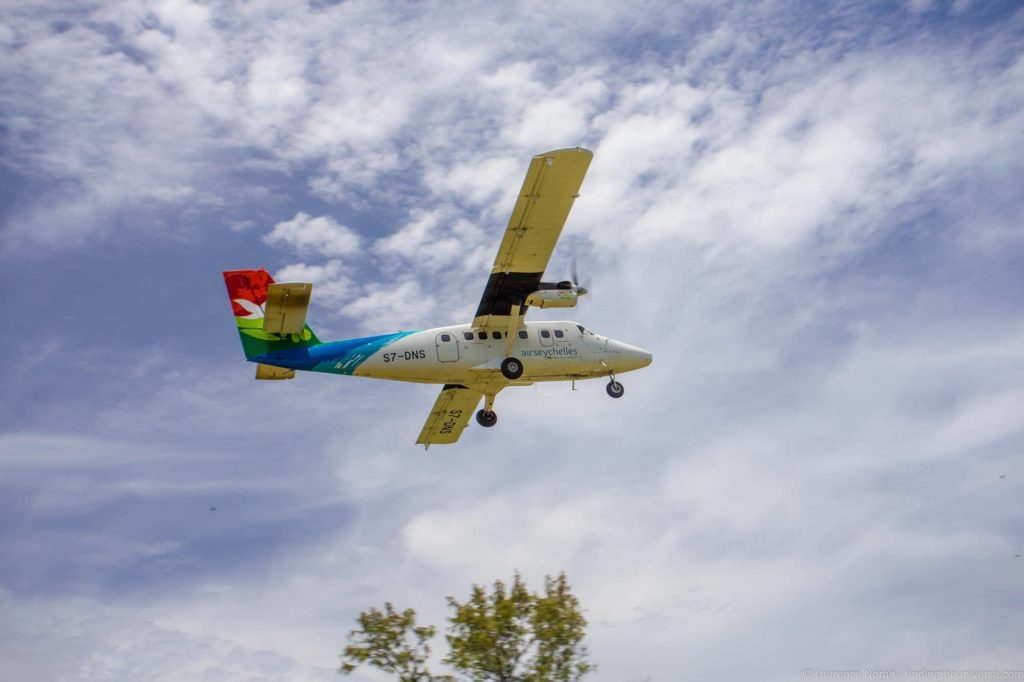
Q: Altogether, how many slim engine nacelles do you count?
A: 1